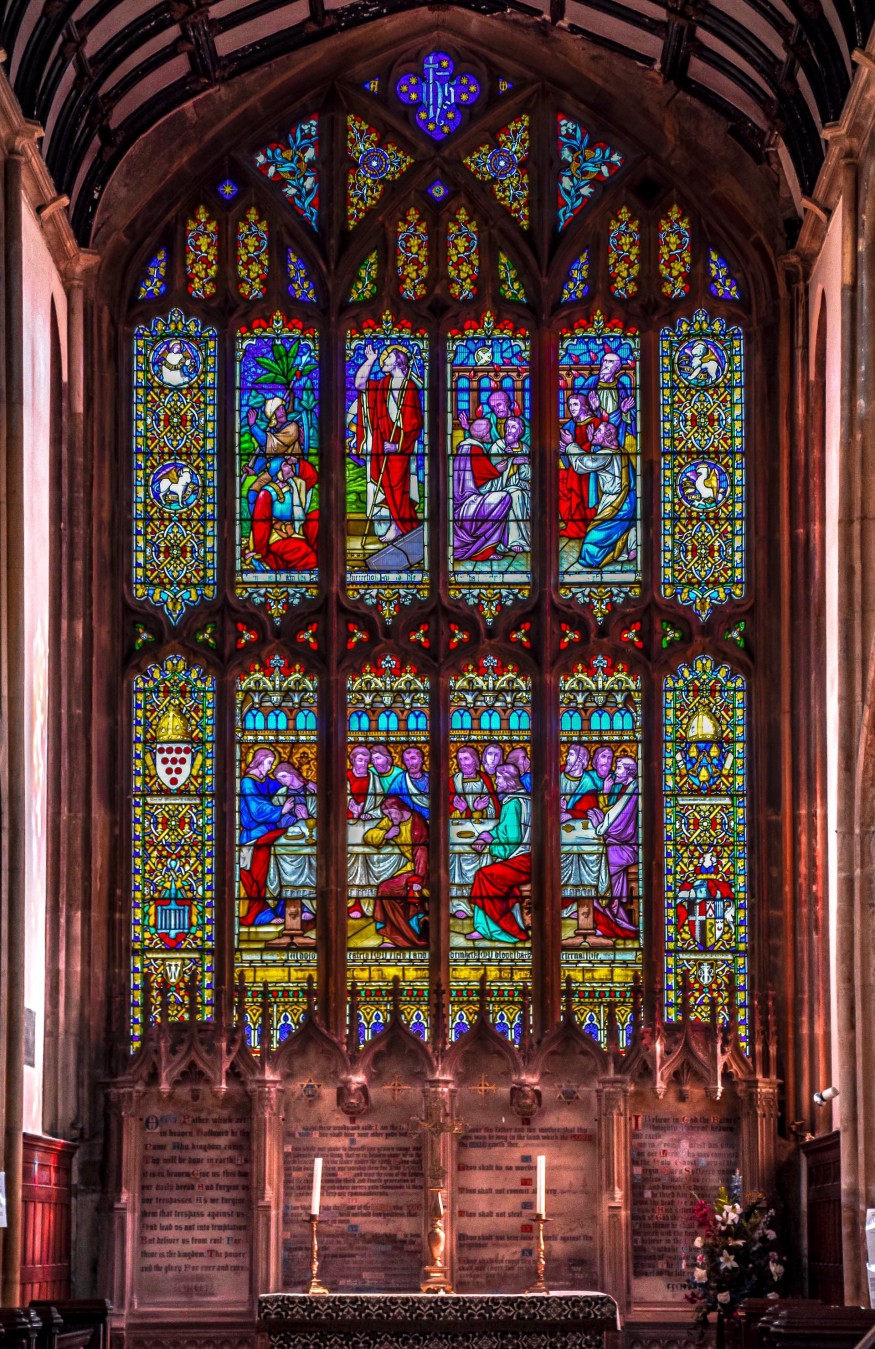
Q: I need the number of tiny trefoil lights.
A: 12